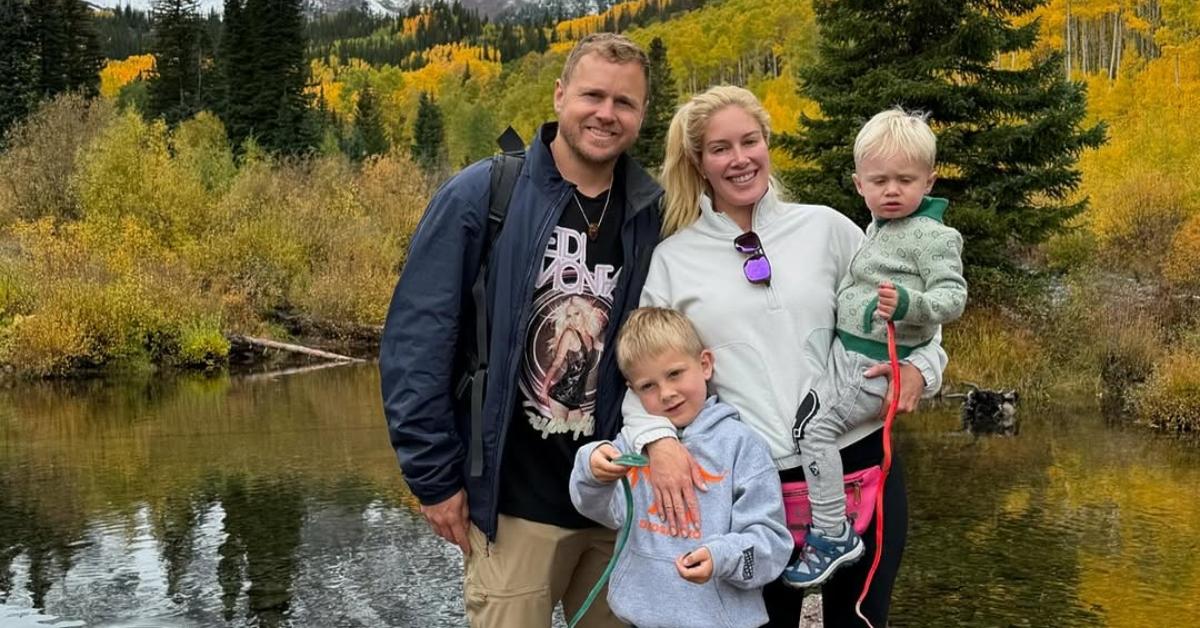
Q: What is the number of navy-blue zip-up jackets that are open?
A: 1